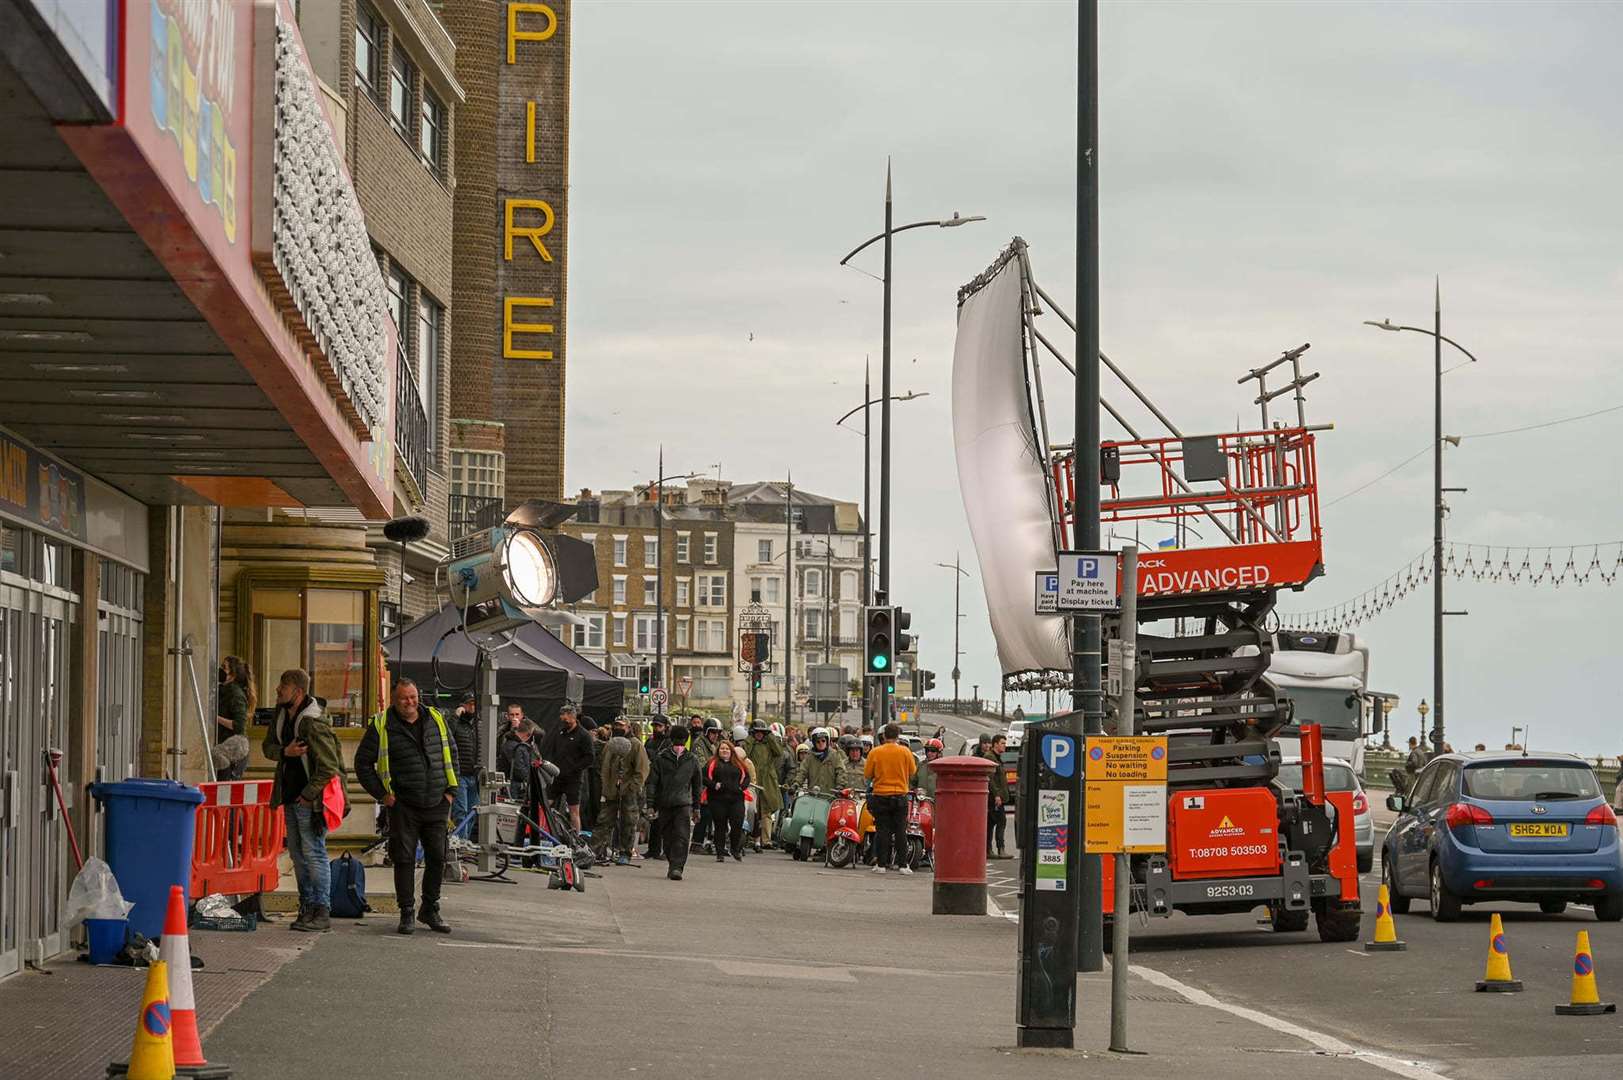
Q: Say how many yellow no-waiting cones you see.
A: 4